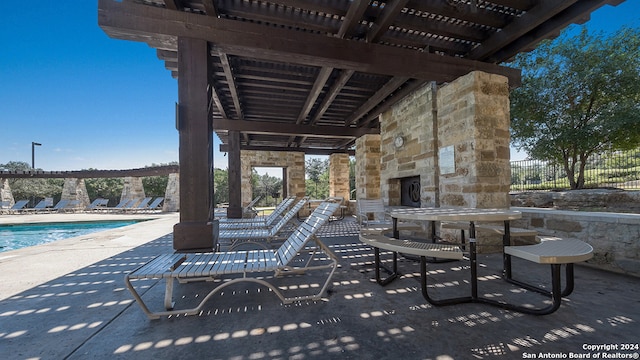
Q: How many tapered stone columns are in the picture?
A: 4